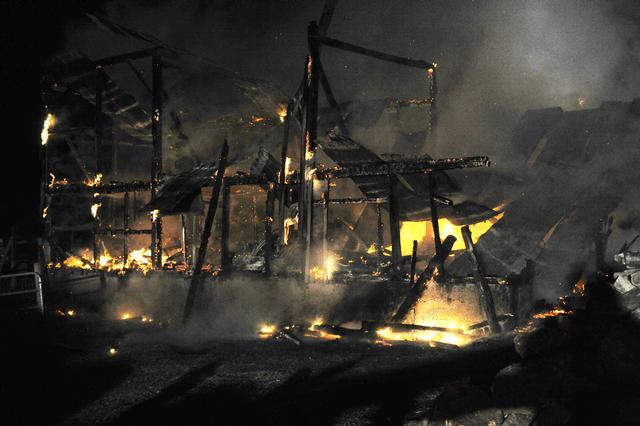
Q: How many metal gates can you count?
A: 1